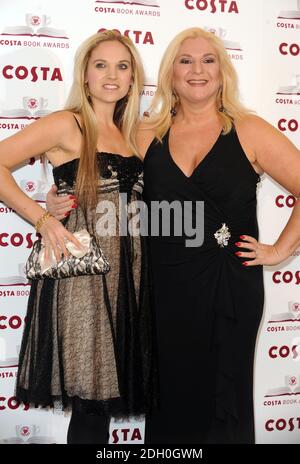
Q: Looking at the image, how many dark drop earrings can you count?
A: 2